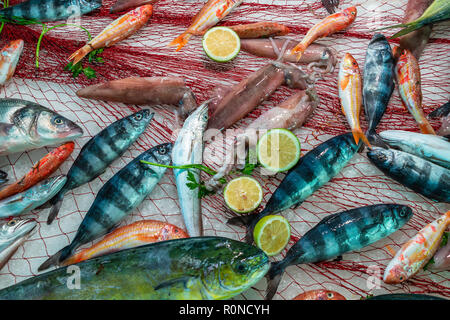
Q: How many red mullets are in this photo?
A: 11